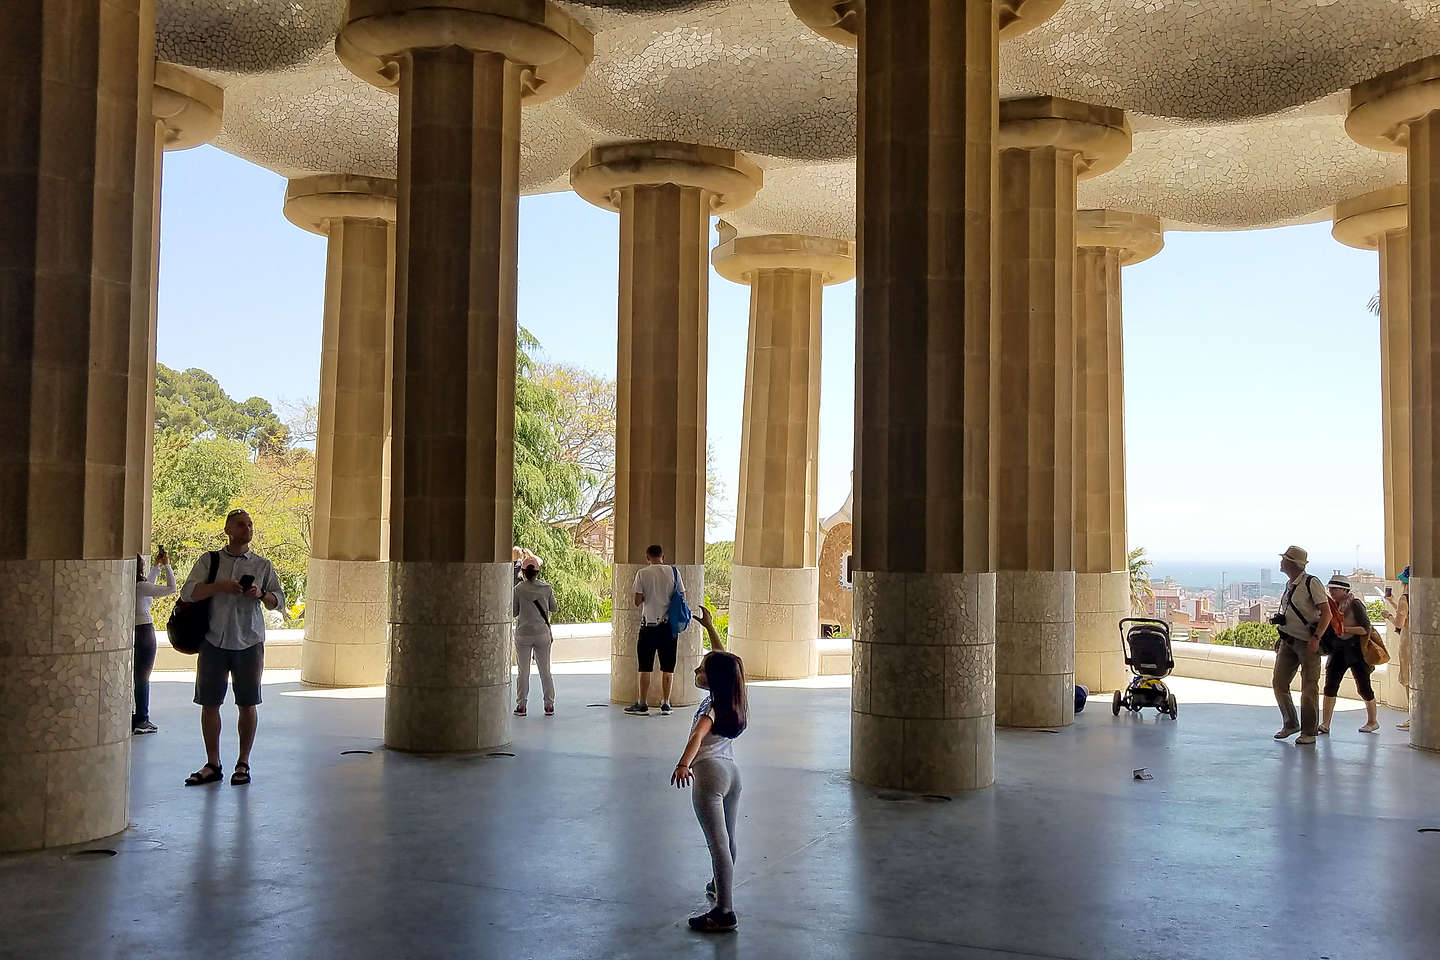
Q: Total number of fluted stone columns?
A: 11